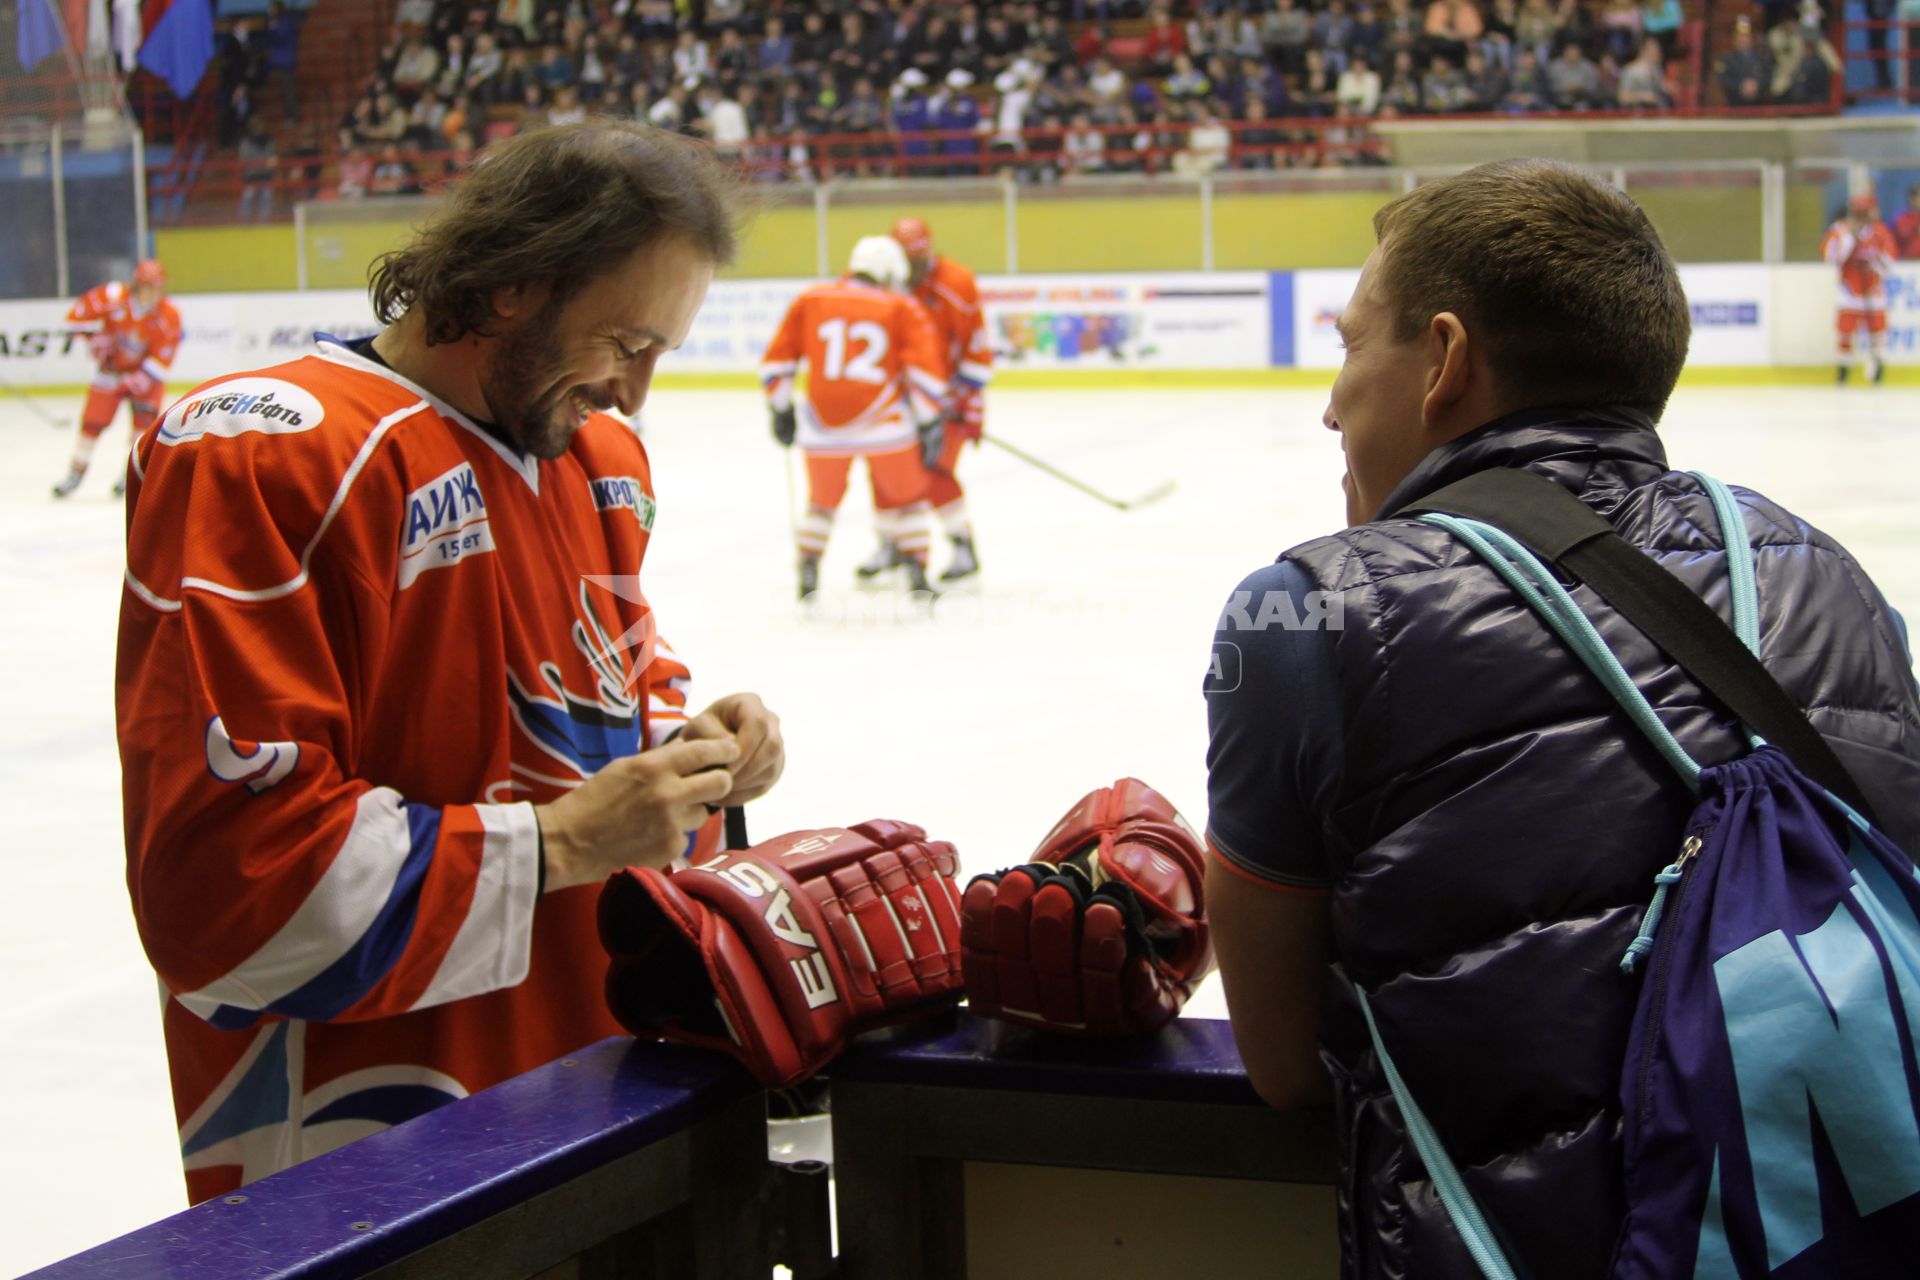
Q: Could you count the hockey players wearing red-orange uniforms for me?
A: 5